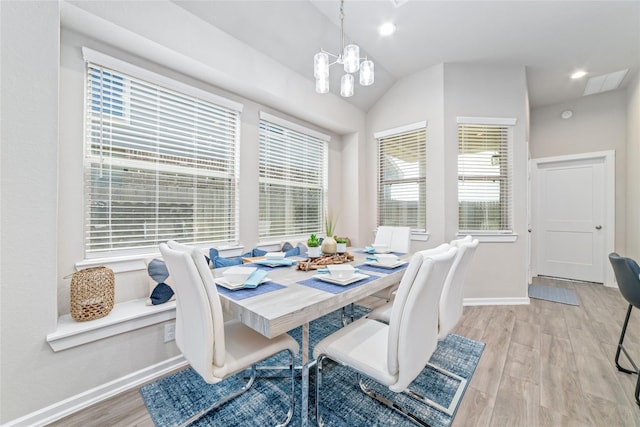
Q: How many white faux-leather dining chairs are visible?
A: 4